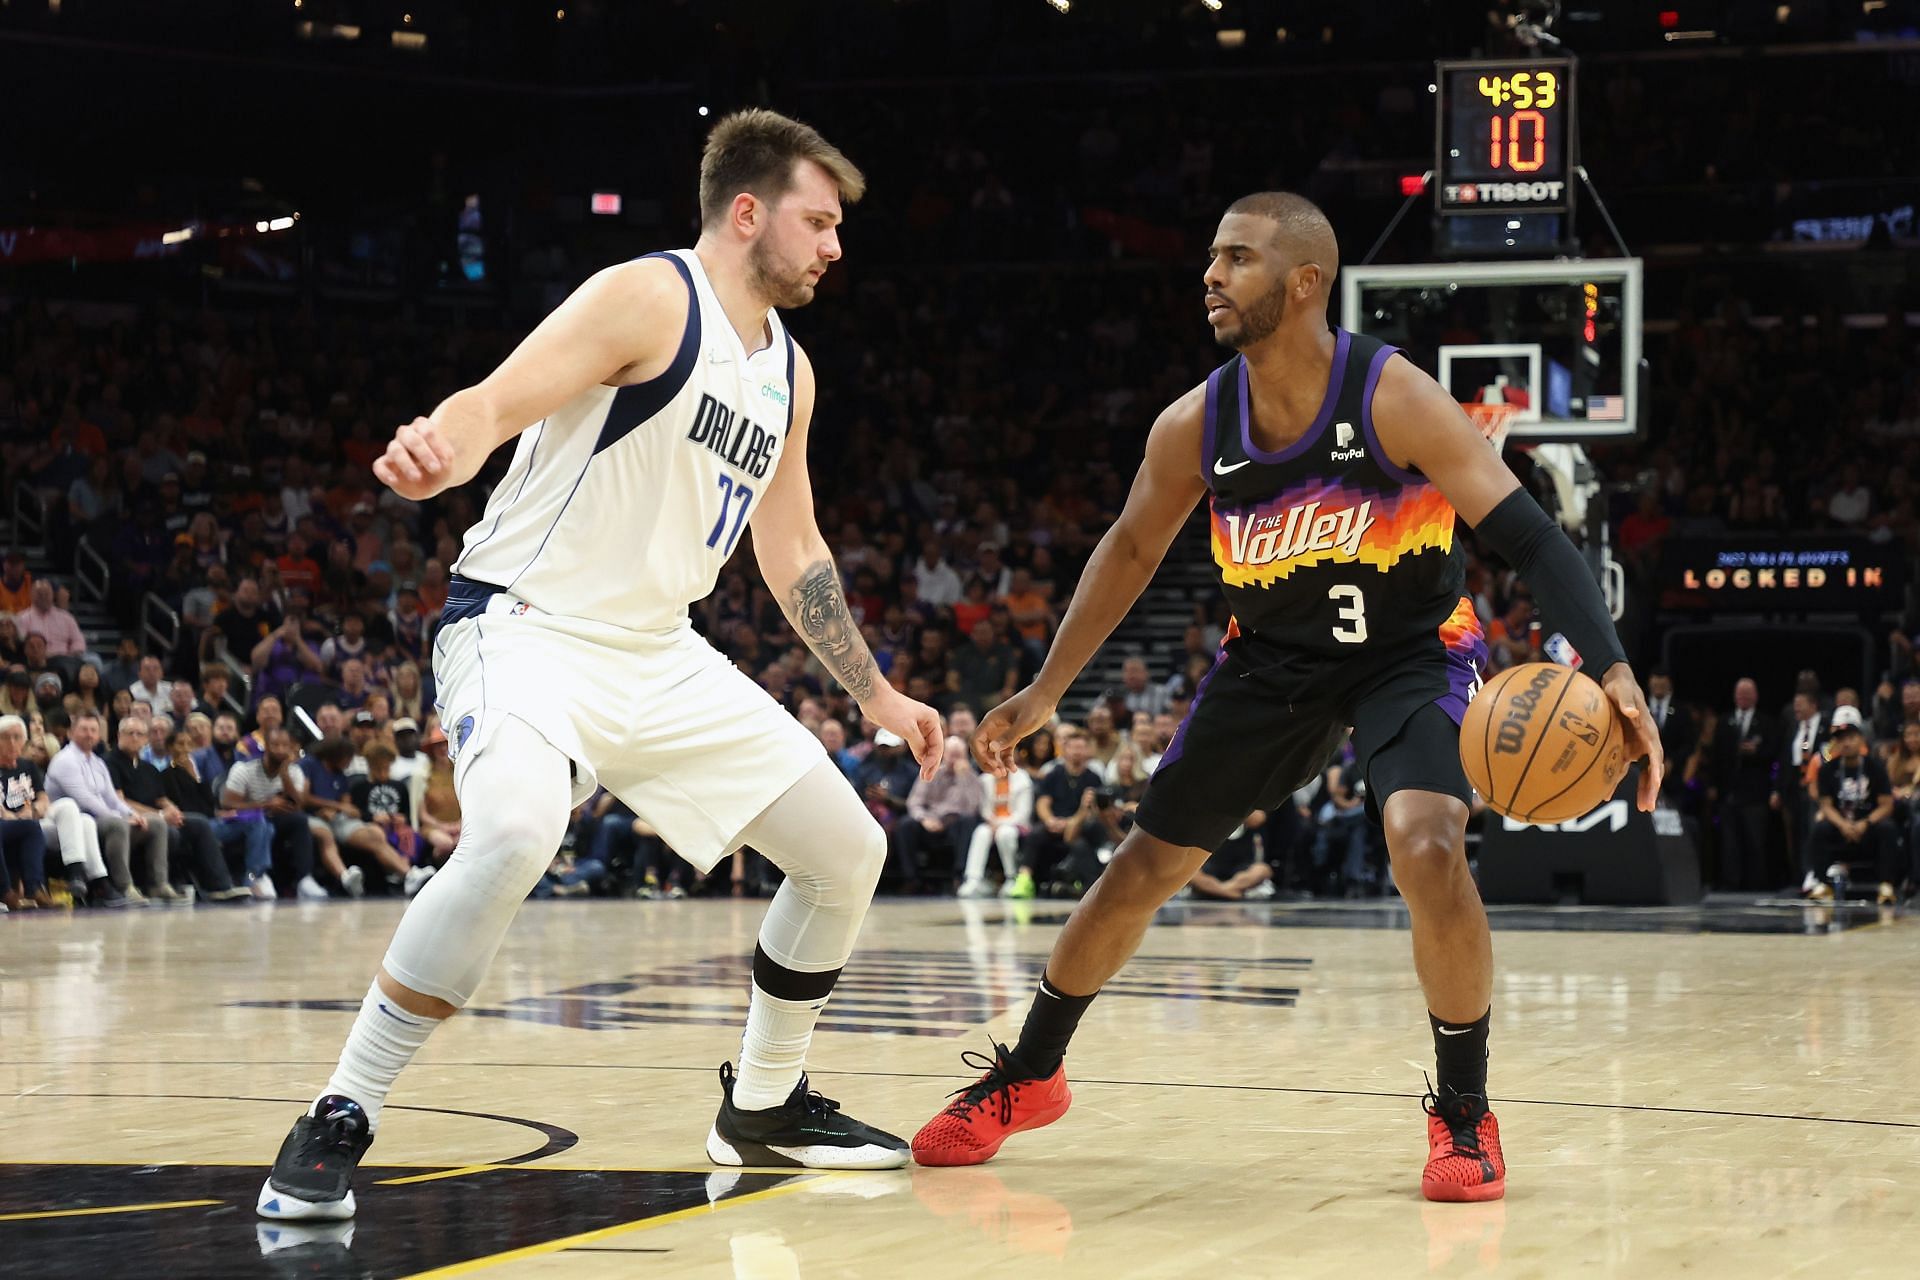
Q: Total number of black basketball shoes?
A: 2